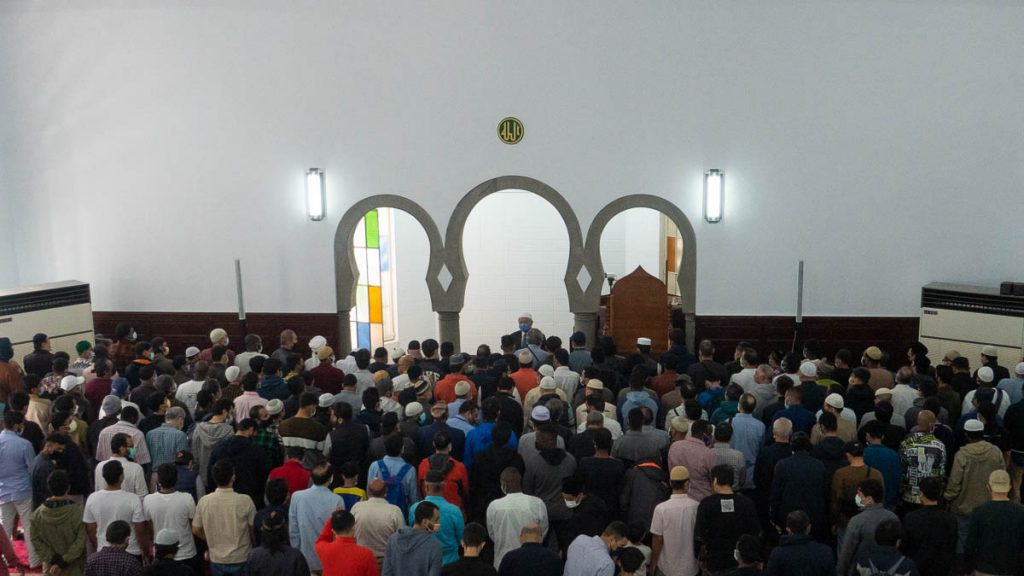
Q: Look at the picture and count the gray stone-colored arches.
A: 3